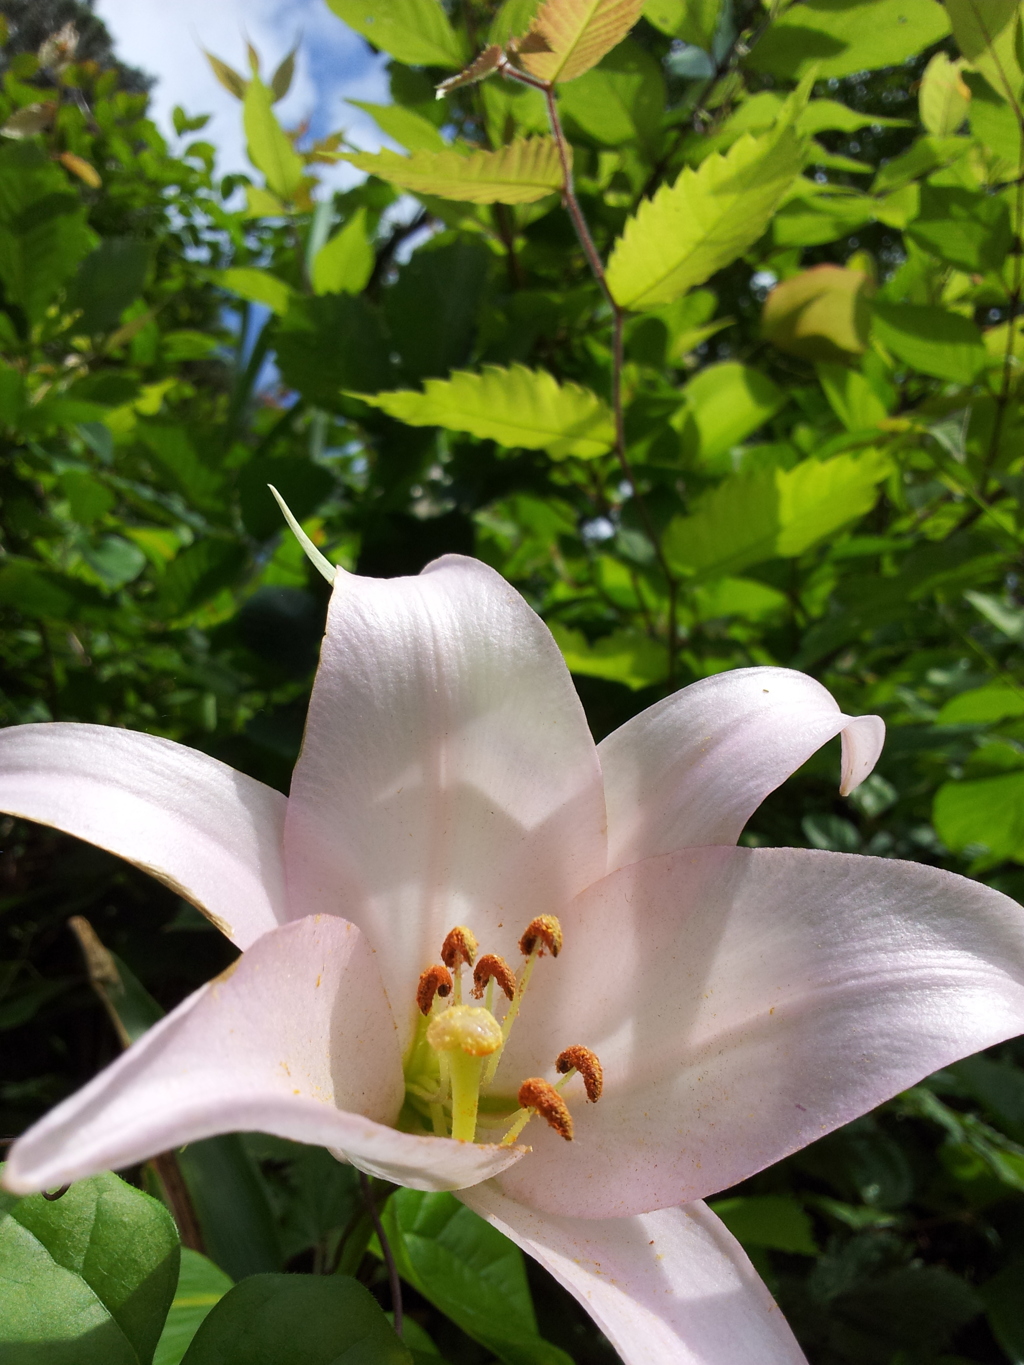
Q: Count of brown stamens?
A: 6